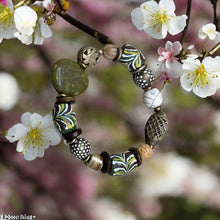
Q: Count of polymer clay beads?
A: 3